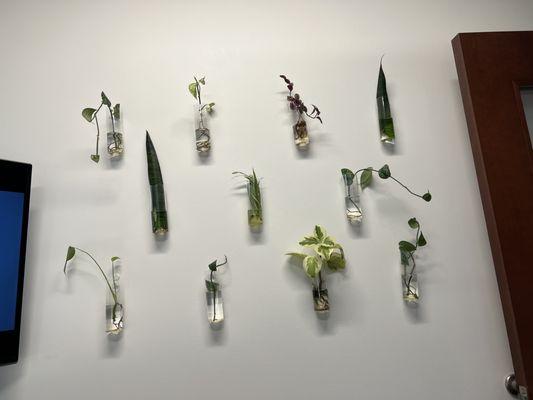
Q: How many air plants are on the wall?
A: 11